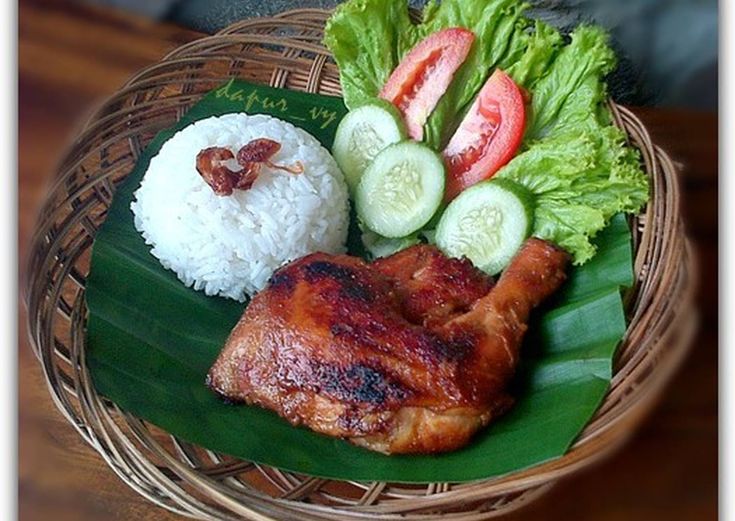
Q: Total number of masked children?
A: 0